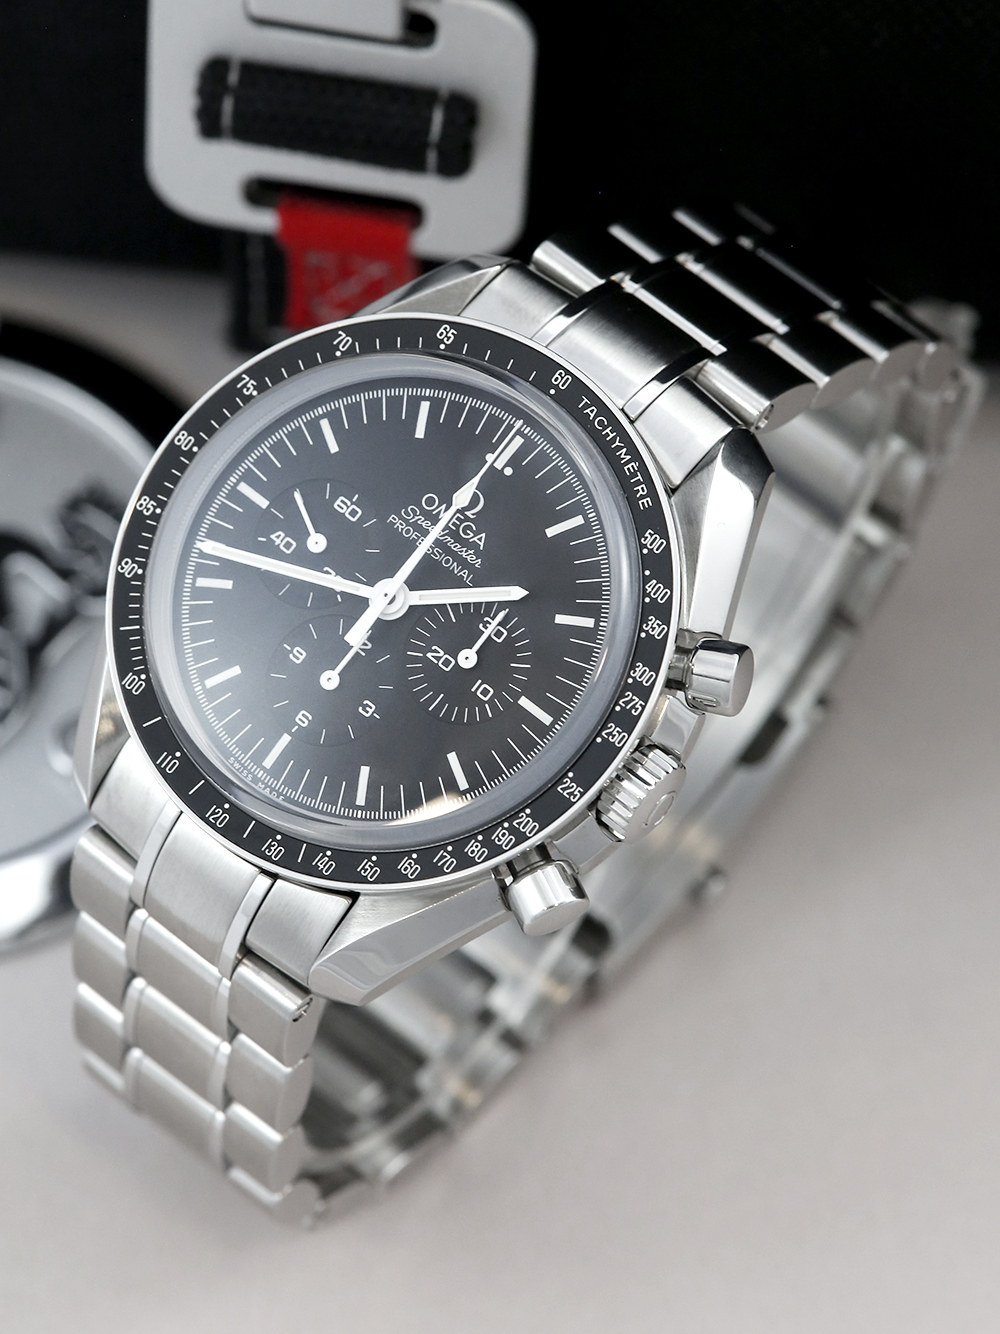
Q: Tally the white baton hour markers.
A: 12